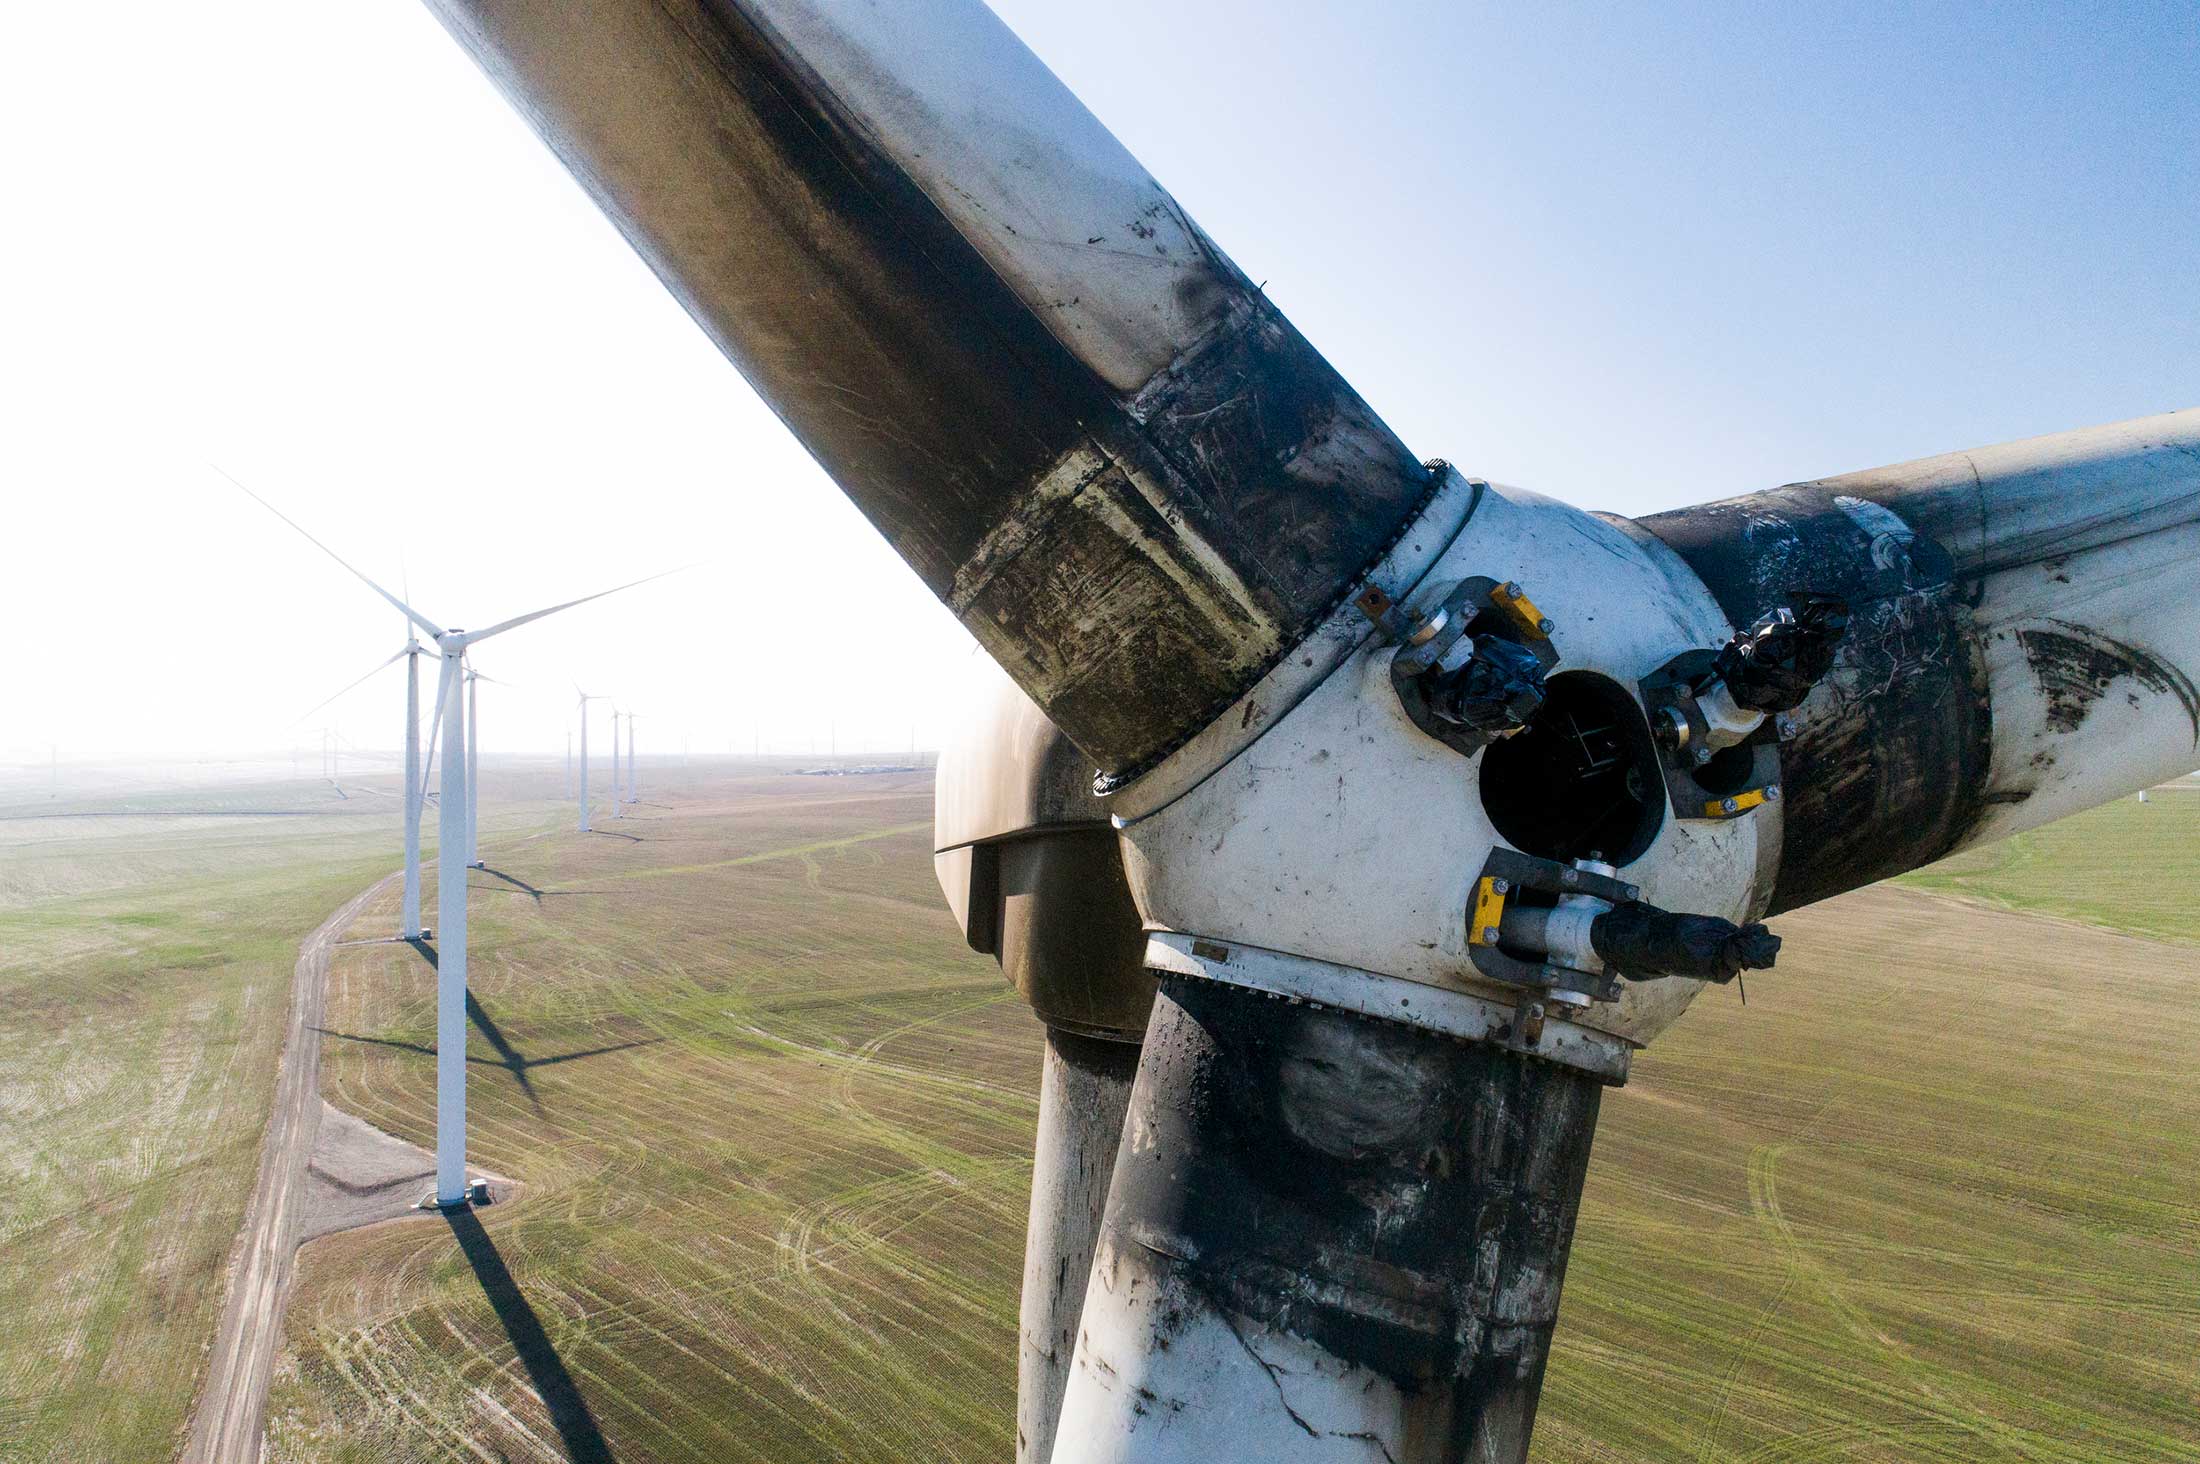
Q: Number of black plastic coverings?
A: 3